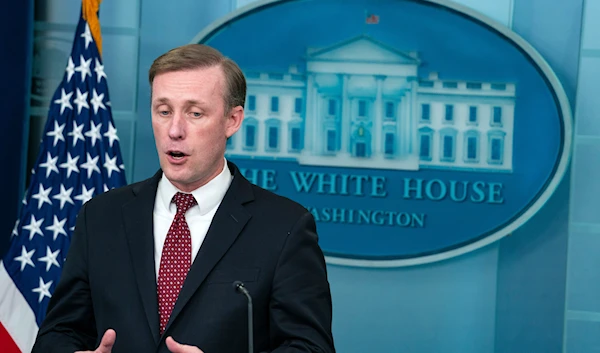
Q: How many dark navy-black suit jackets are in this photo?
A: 1